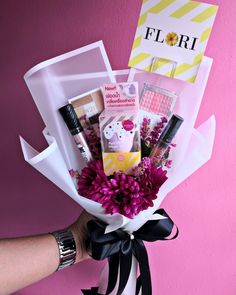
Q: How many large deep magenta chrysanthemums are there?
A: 3